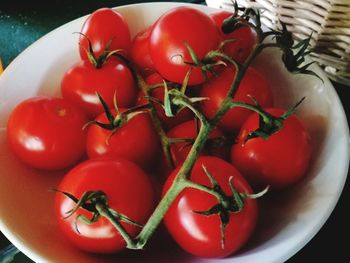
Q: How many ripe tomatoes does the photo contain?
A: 13